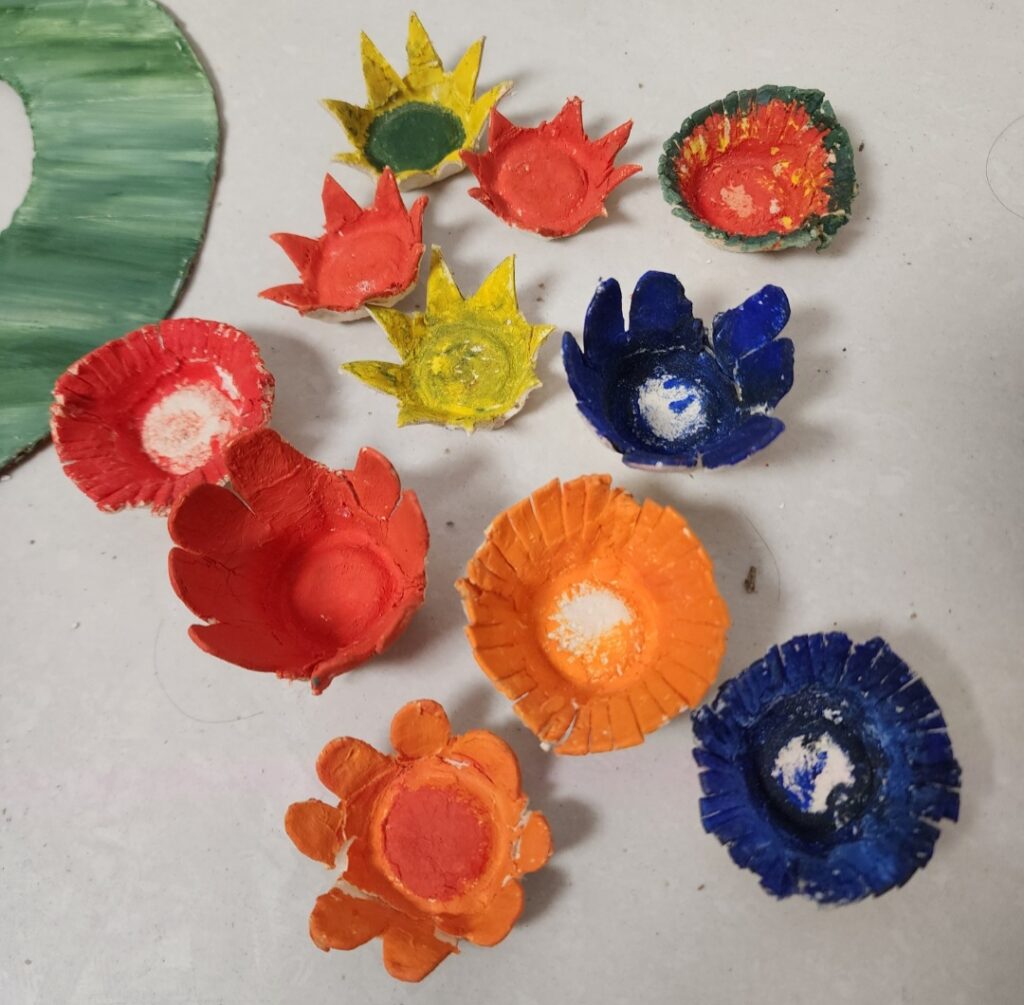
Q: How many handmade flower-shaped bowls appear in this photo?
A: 11